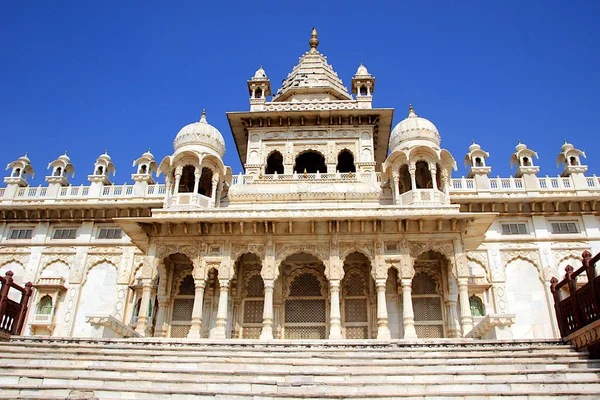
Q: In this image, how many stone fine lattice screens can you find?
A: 5